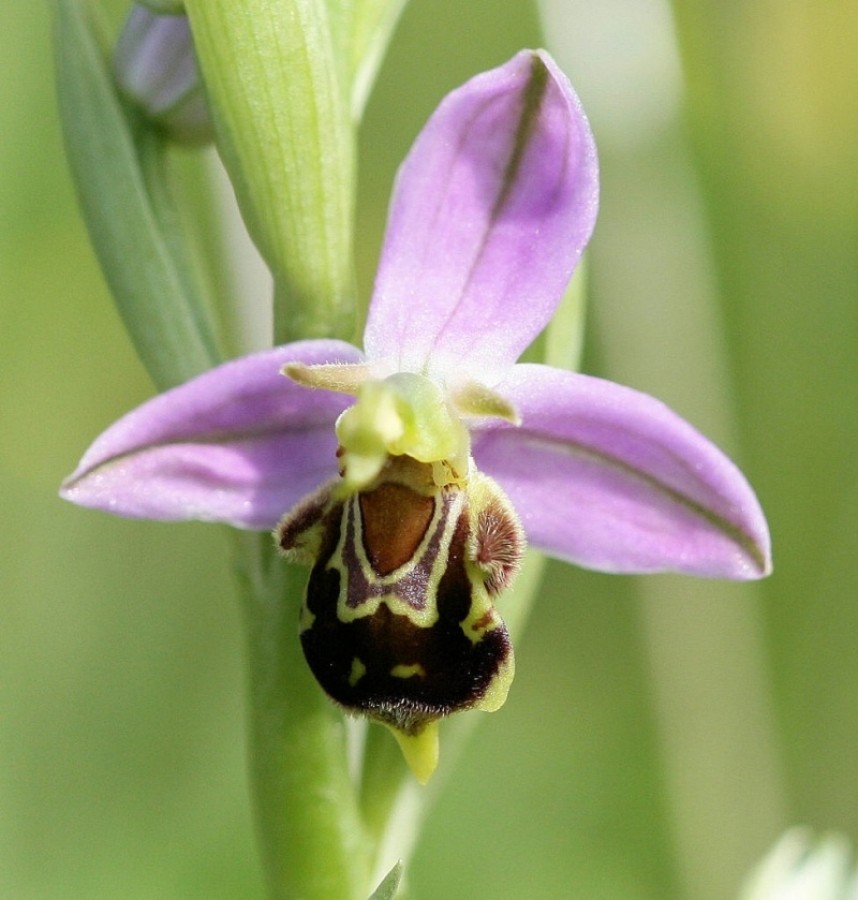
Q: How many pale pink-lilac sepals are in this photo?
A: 3